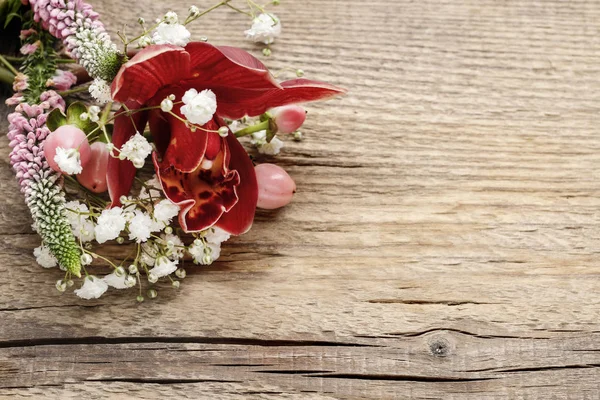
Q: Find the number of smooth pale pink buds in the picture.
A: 4